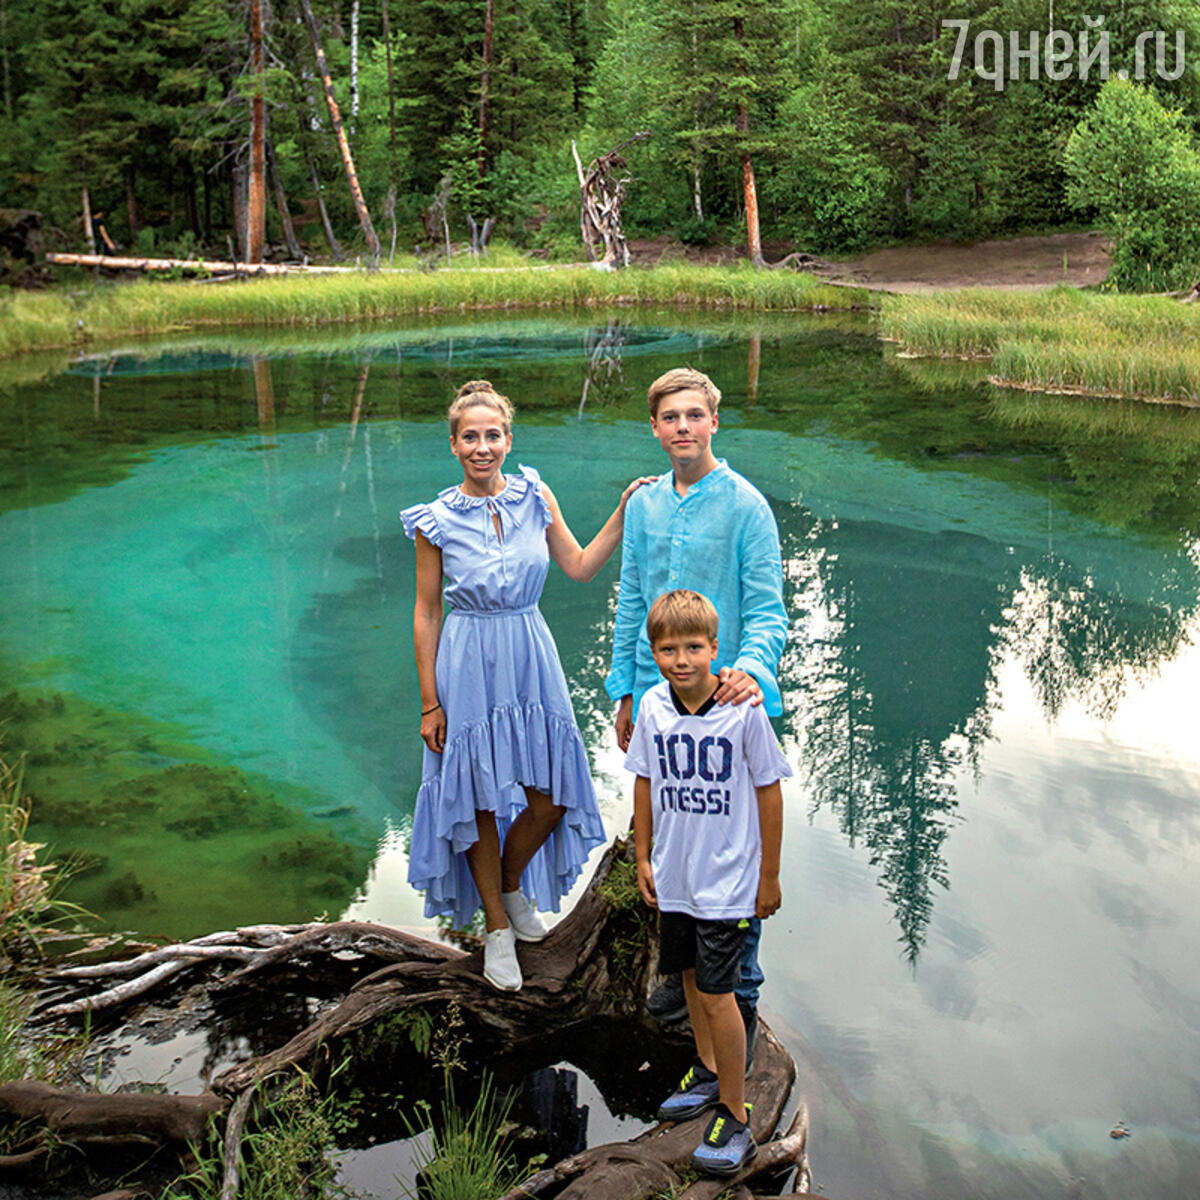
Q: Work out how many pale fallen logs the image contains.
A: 1